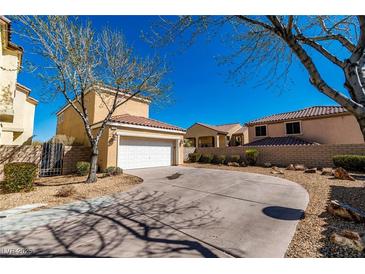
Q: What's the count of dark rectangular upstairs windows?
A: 2